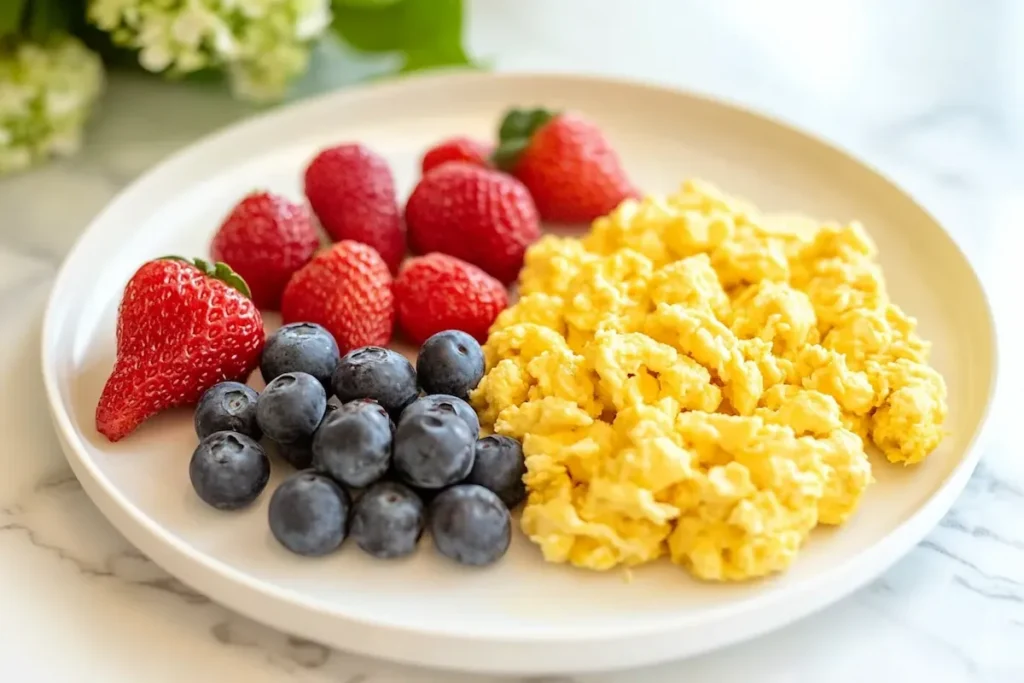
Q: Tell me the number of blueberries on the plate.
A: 14